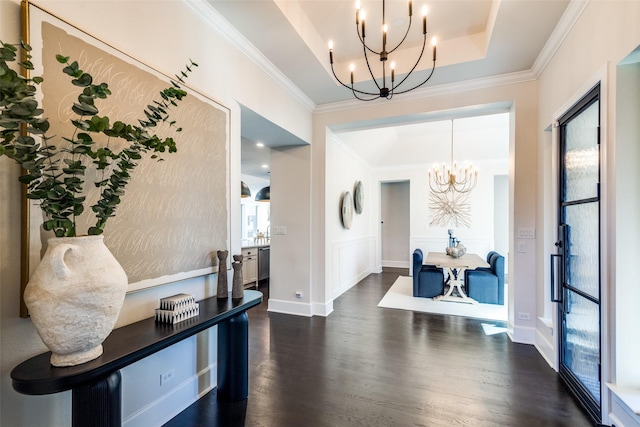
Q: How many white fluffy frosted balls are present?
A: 0